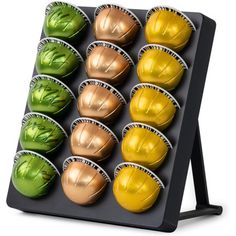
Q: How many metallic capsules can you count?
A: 15